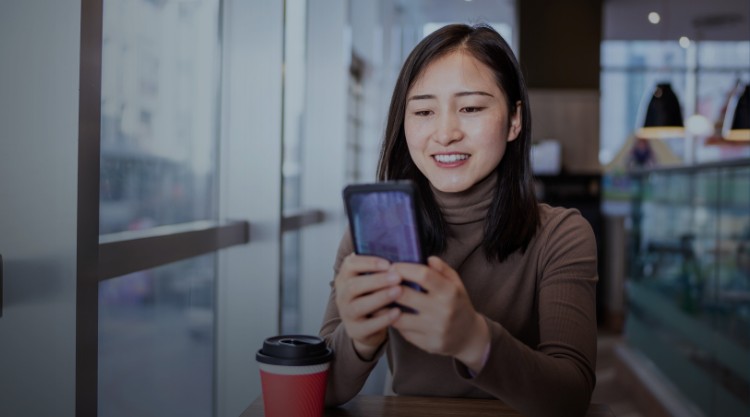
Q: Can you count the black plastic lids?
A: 1